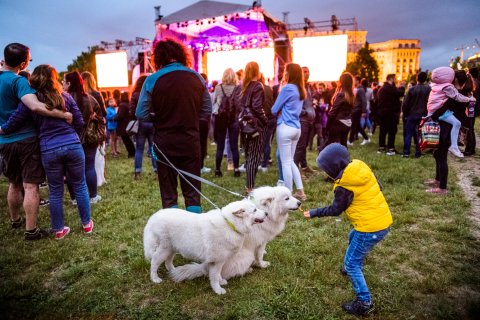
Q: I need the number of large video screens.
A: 3